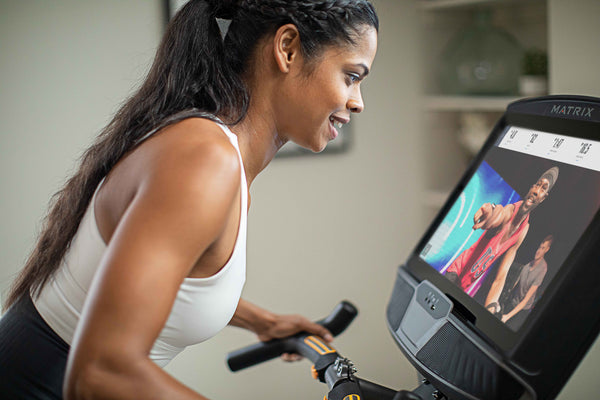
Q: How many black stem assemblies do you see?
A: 1